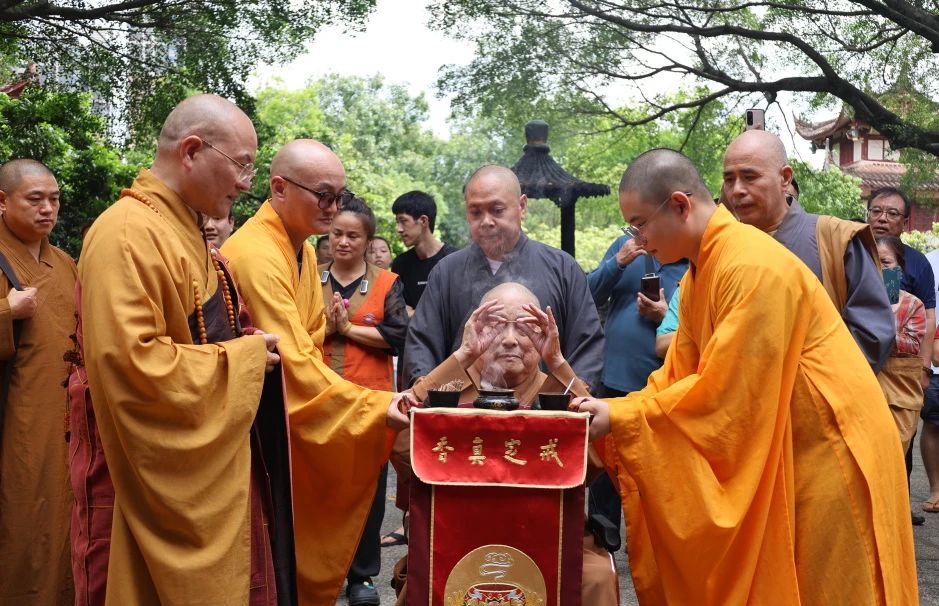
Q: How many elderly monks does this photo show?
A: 1